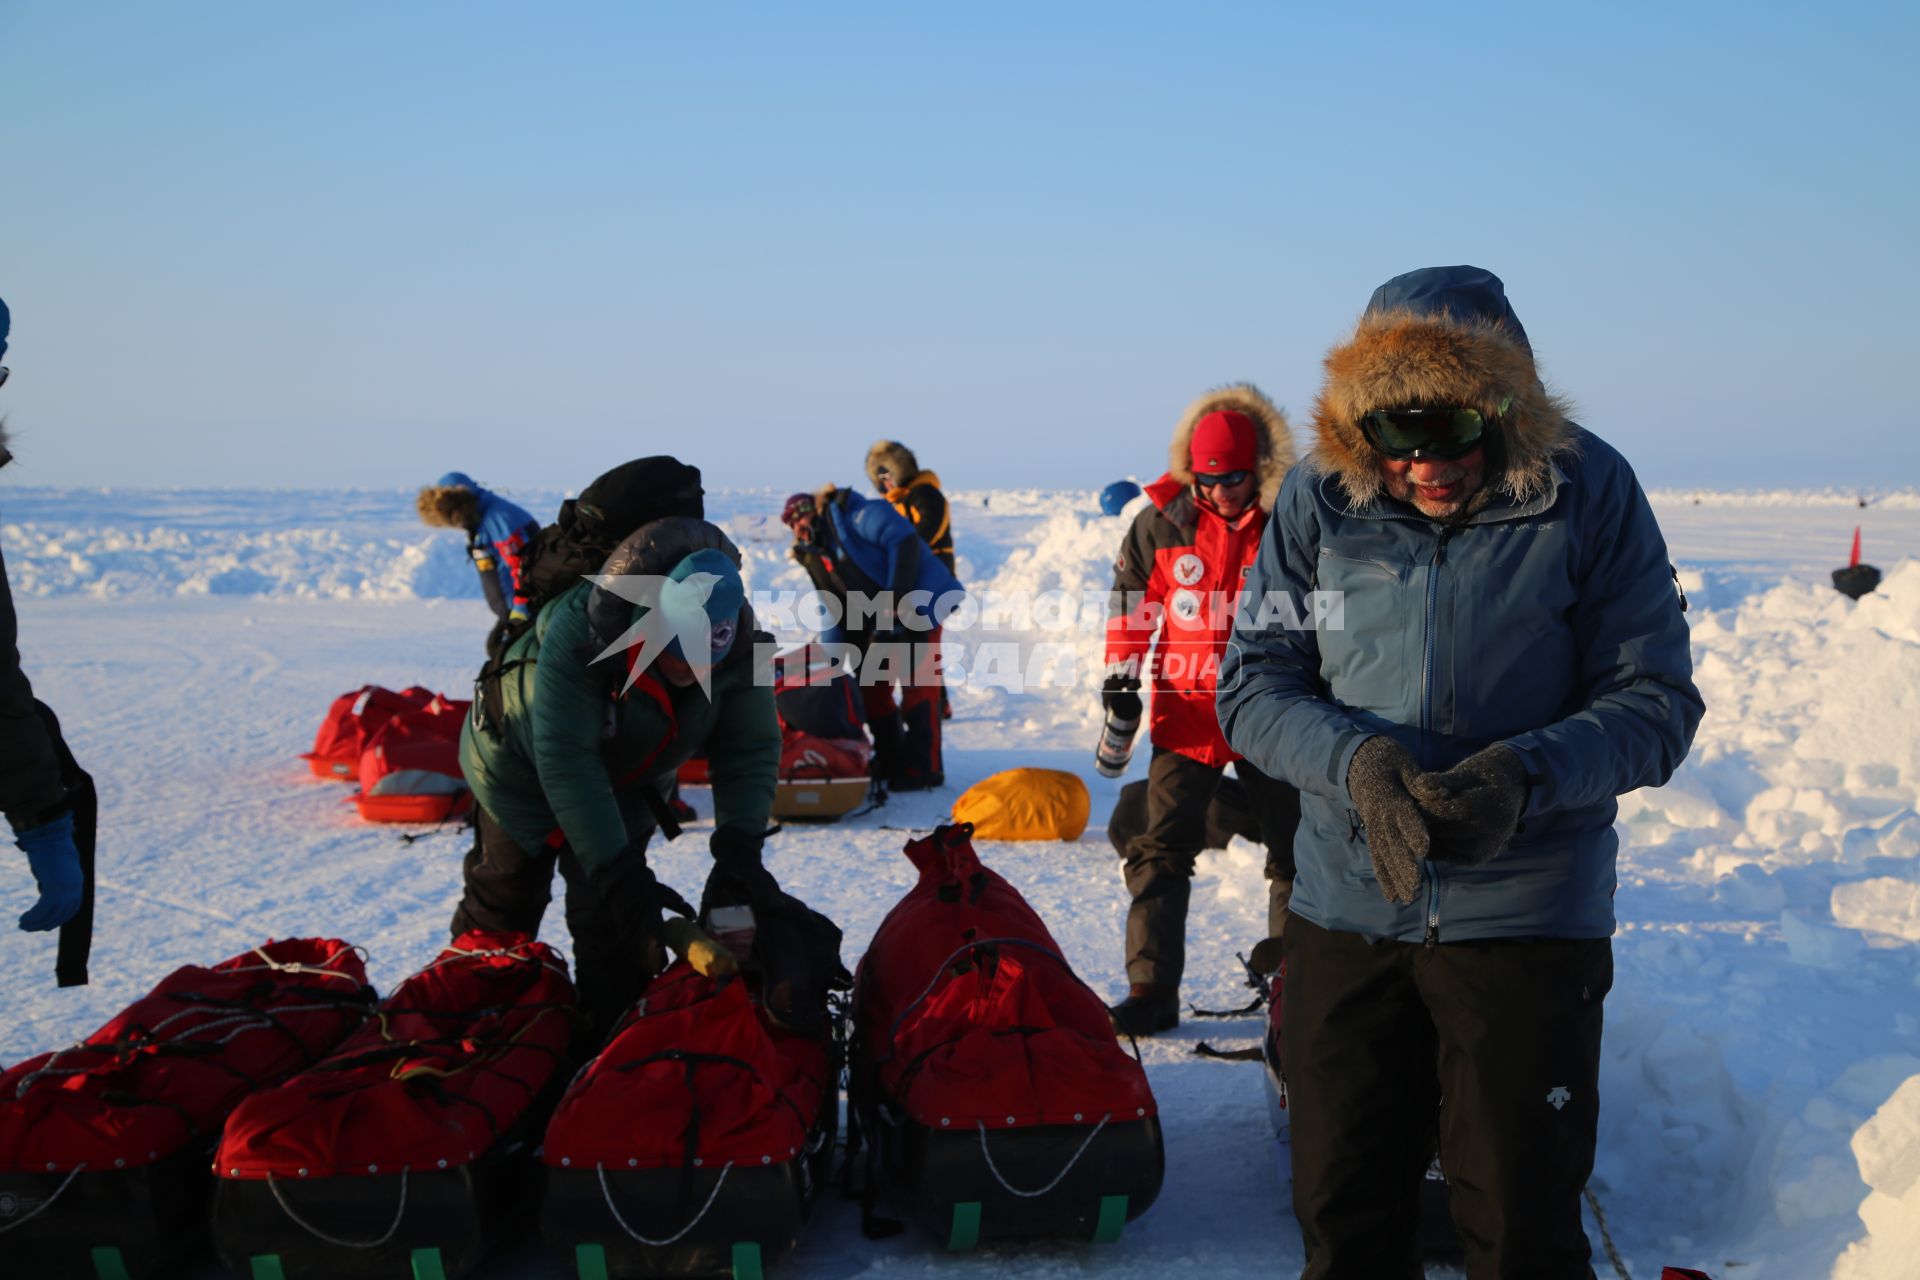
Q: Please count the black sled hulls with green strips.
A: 4